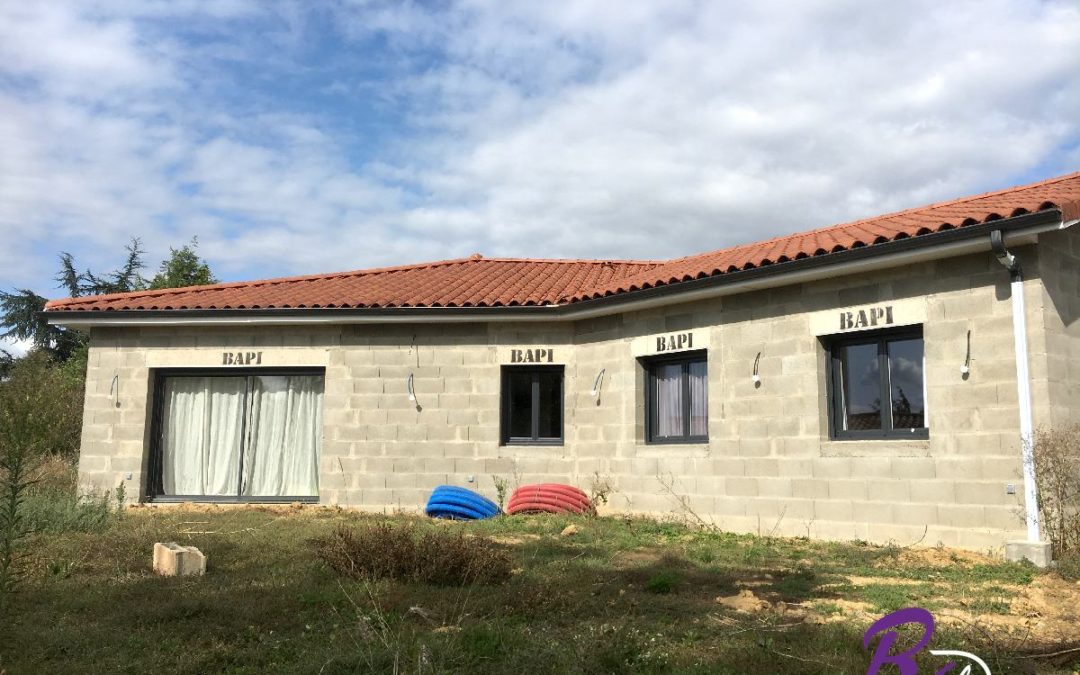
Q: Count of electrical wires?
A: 5